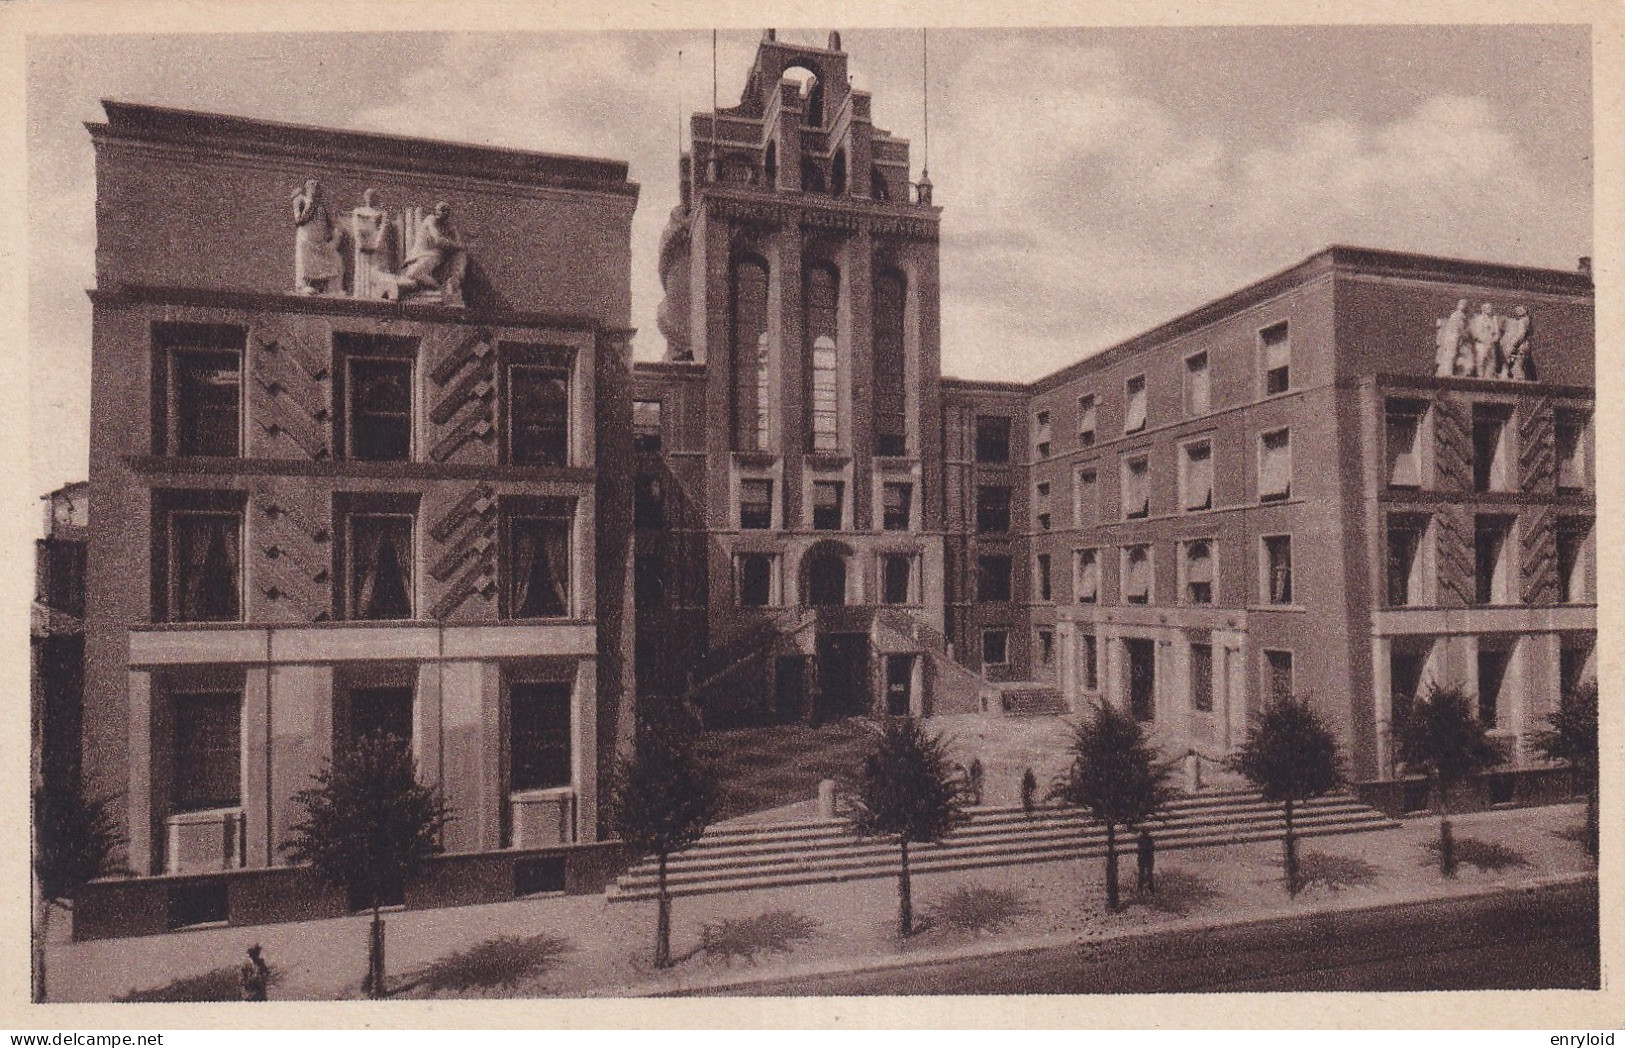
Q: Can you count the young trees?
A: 8